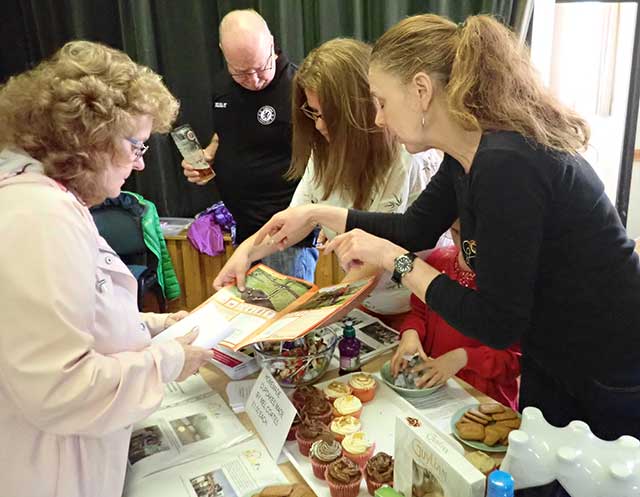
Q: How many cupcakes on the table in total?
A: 12